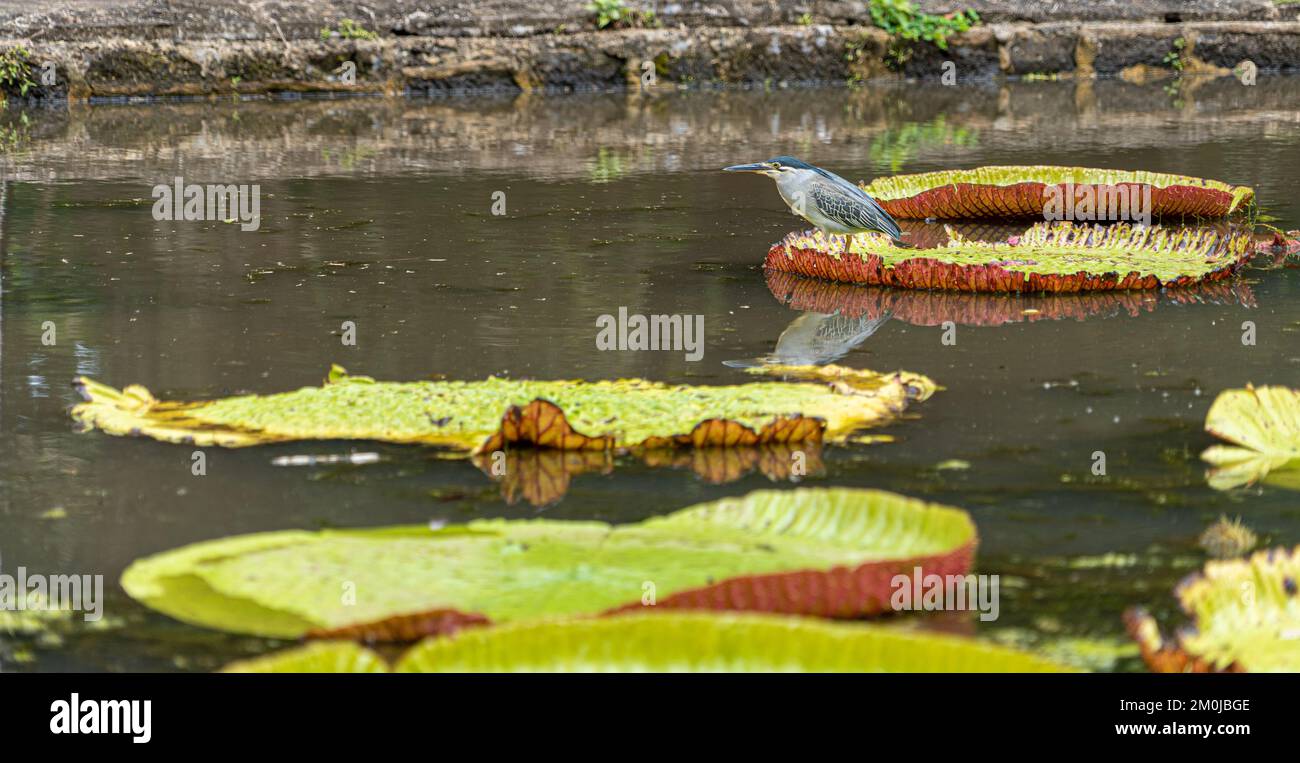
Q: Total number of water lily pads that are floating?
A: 7